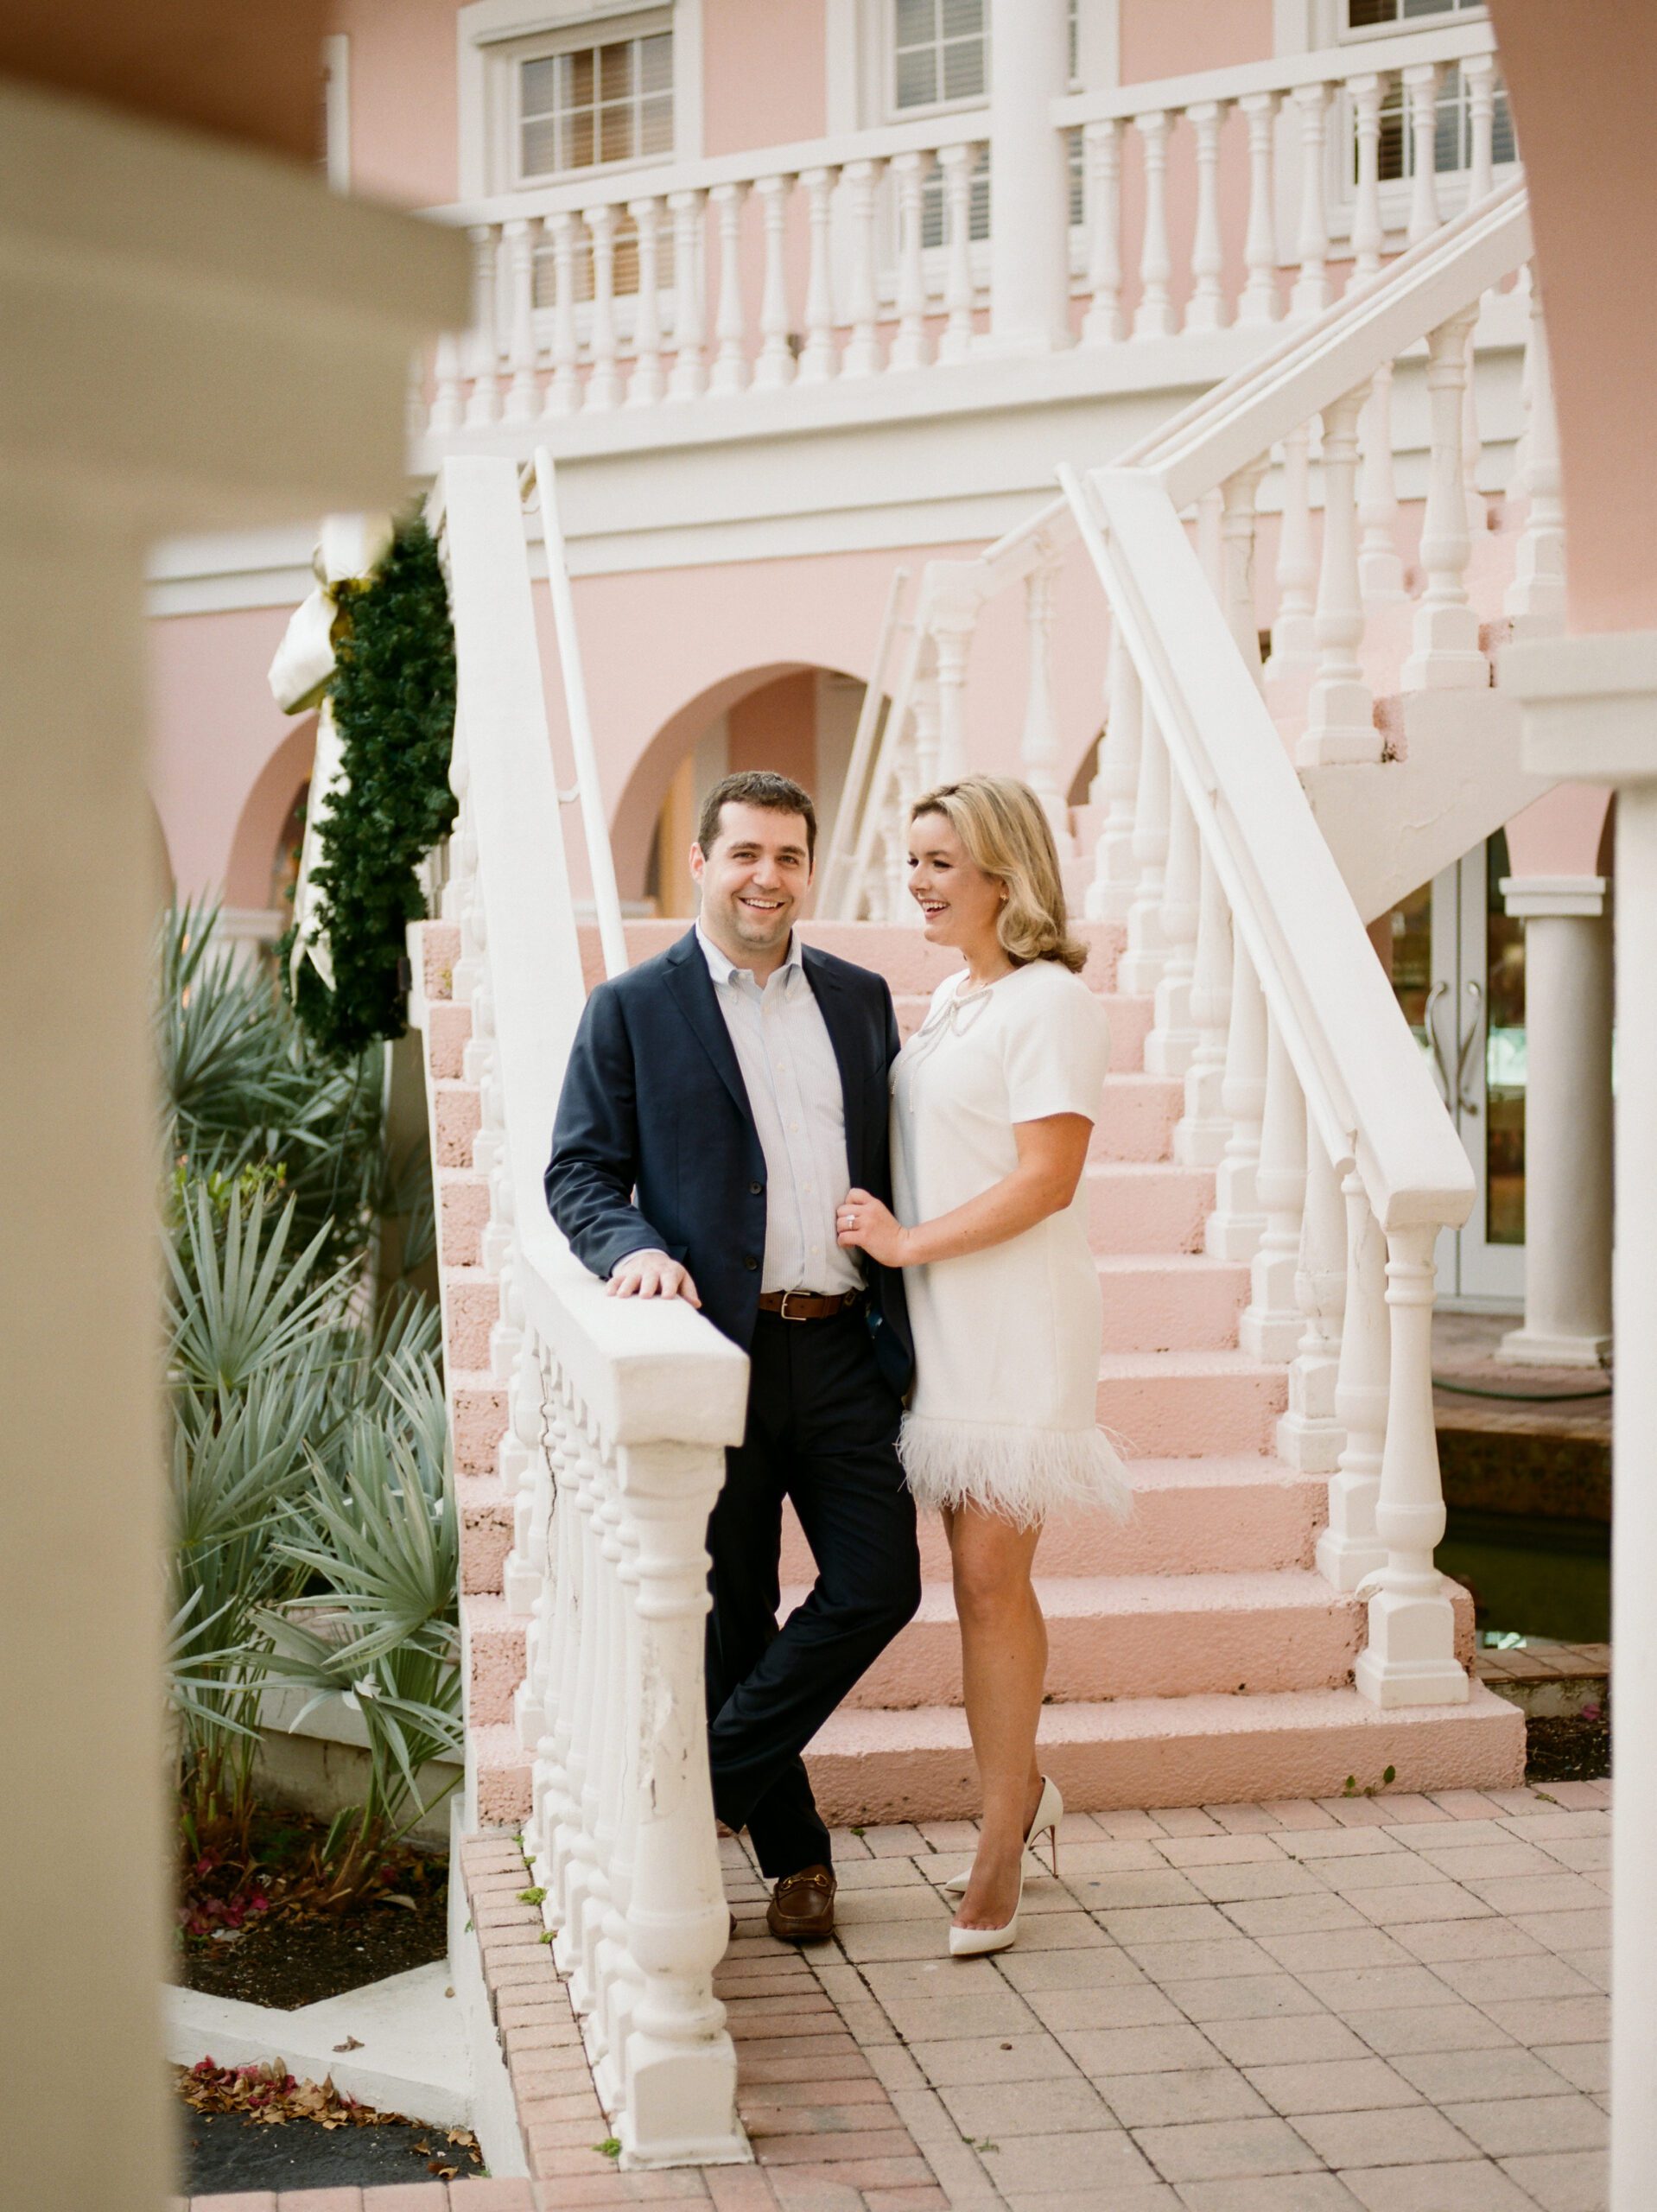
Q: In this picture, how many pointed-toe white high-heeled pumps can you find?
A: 2